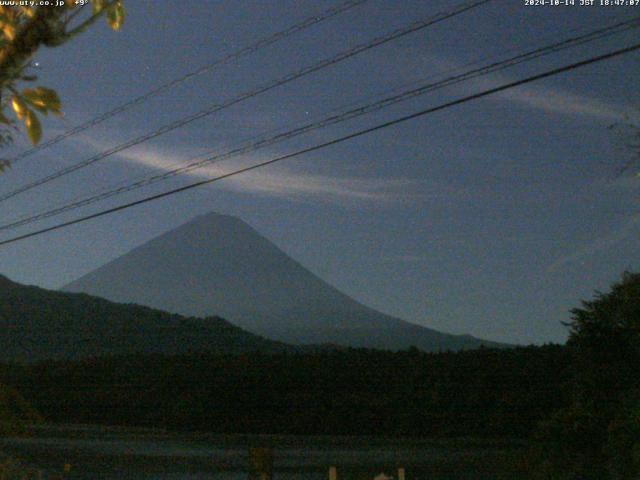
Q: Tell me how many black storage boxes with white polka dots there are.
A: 0